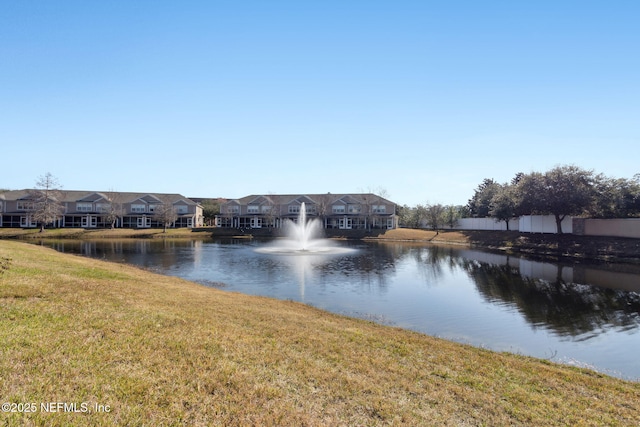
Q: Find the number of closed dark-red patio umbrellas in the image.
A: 0